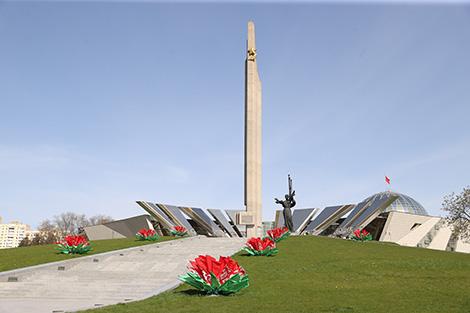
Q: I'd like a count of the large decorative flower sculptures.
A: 7